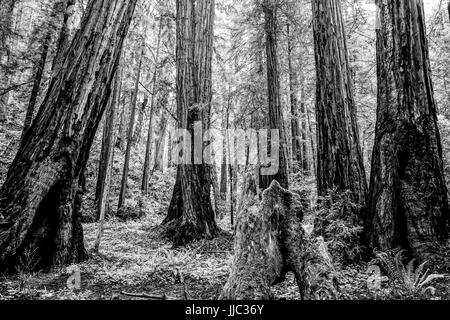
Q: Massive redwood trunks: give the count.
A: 4